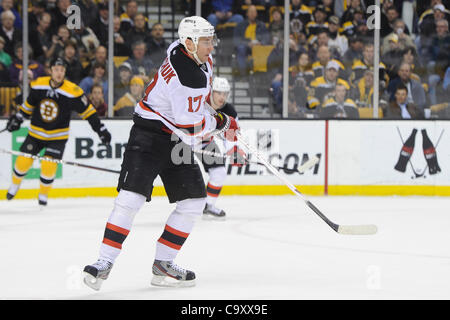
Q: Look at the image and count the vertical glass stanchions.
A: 5